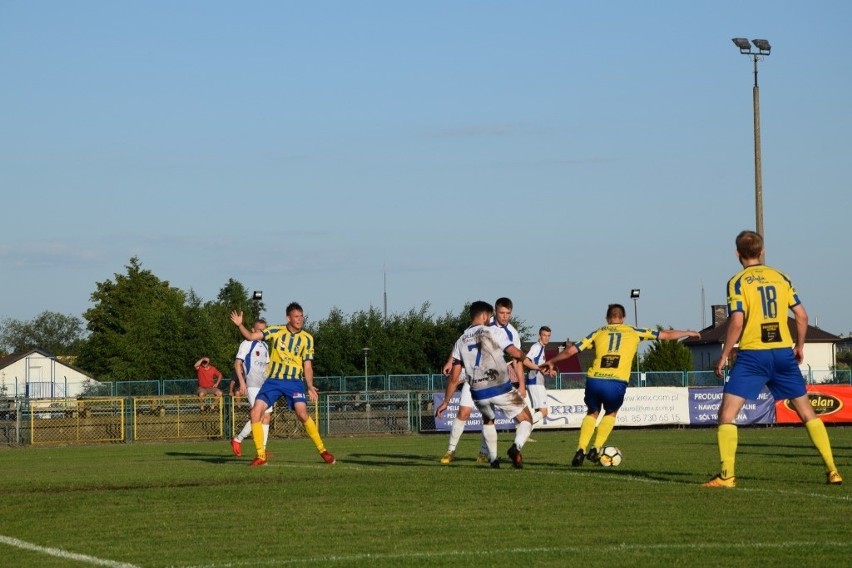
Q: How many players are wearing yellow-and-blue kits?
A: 3